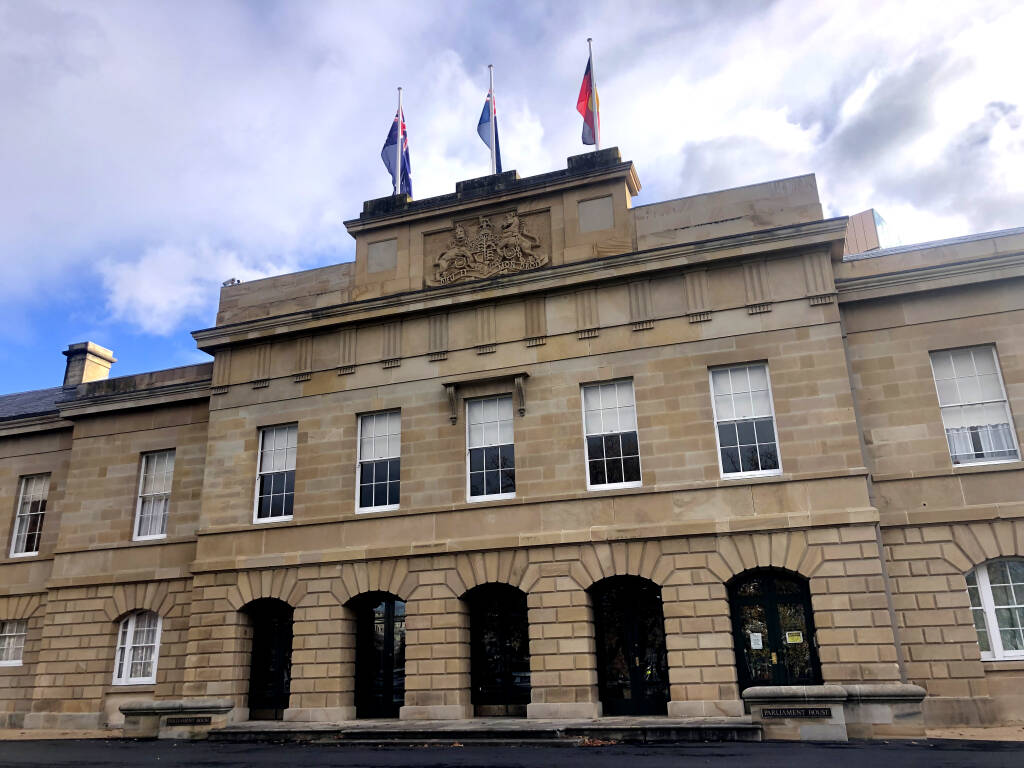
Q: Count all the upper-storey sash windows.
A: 8